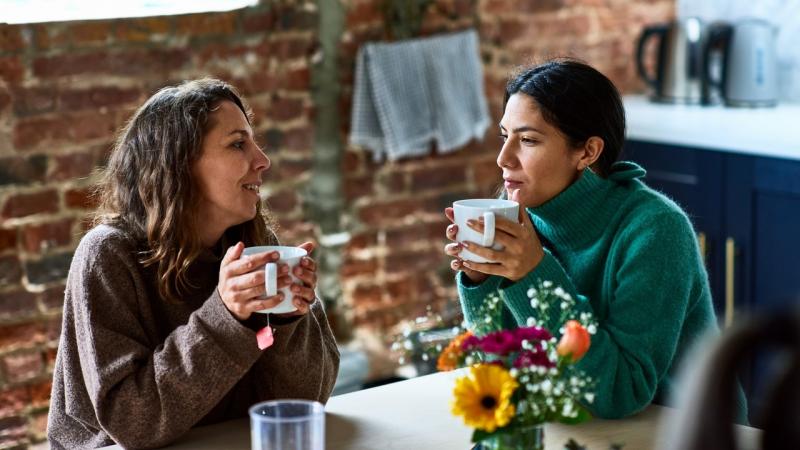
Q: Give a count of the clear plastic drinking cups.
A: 1